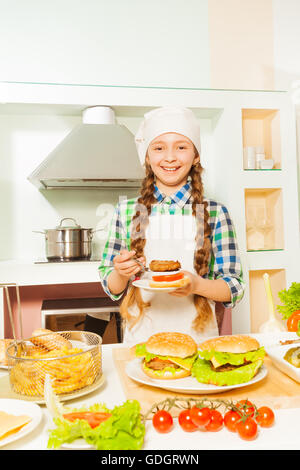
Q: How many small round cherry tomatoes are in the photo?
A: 8